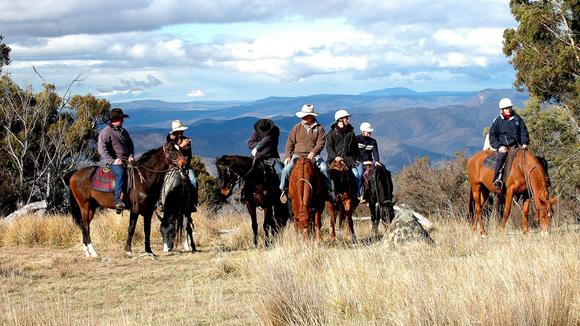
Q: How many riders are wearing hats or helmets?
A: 7